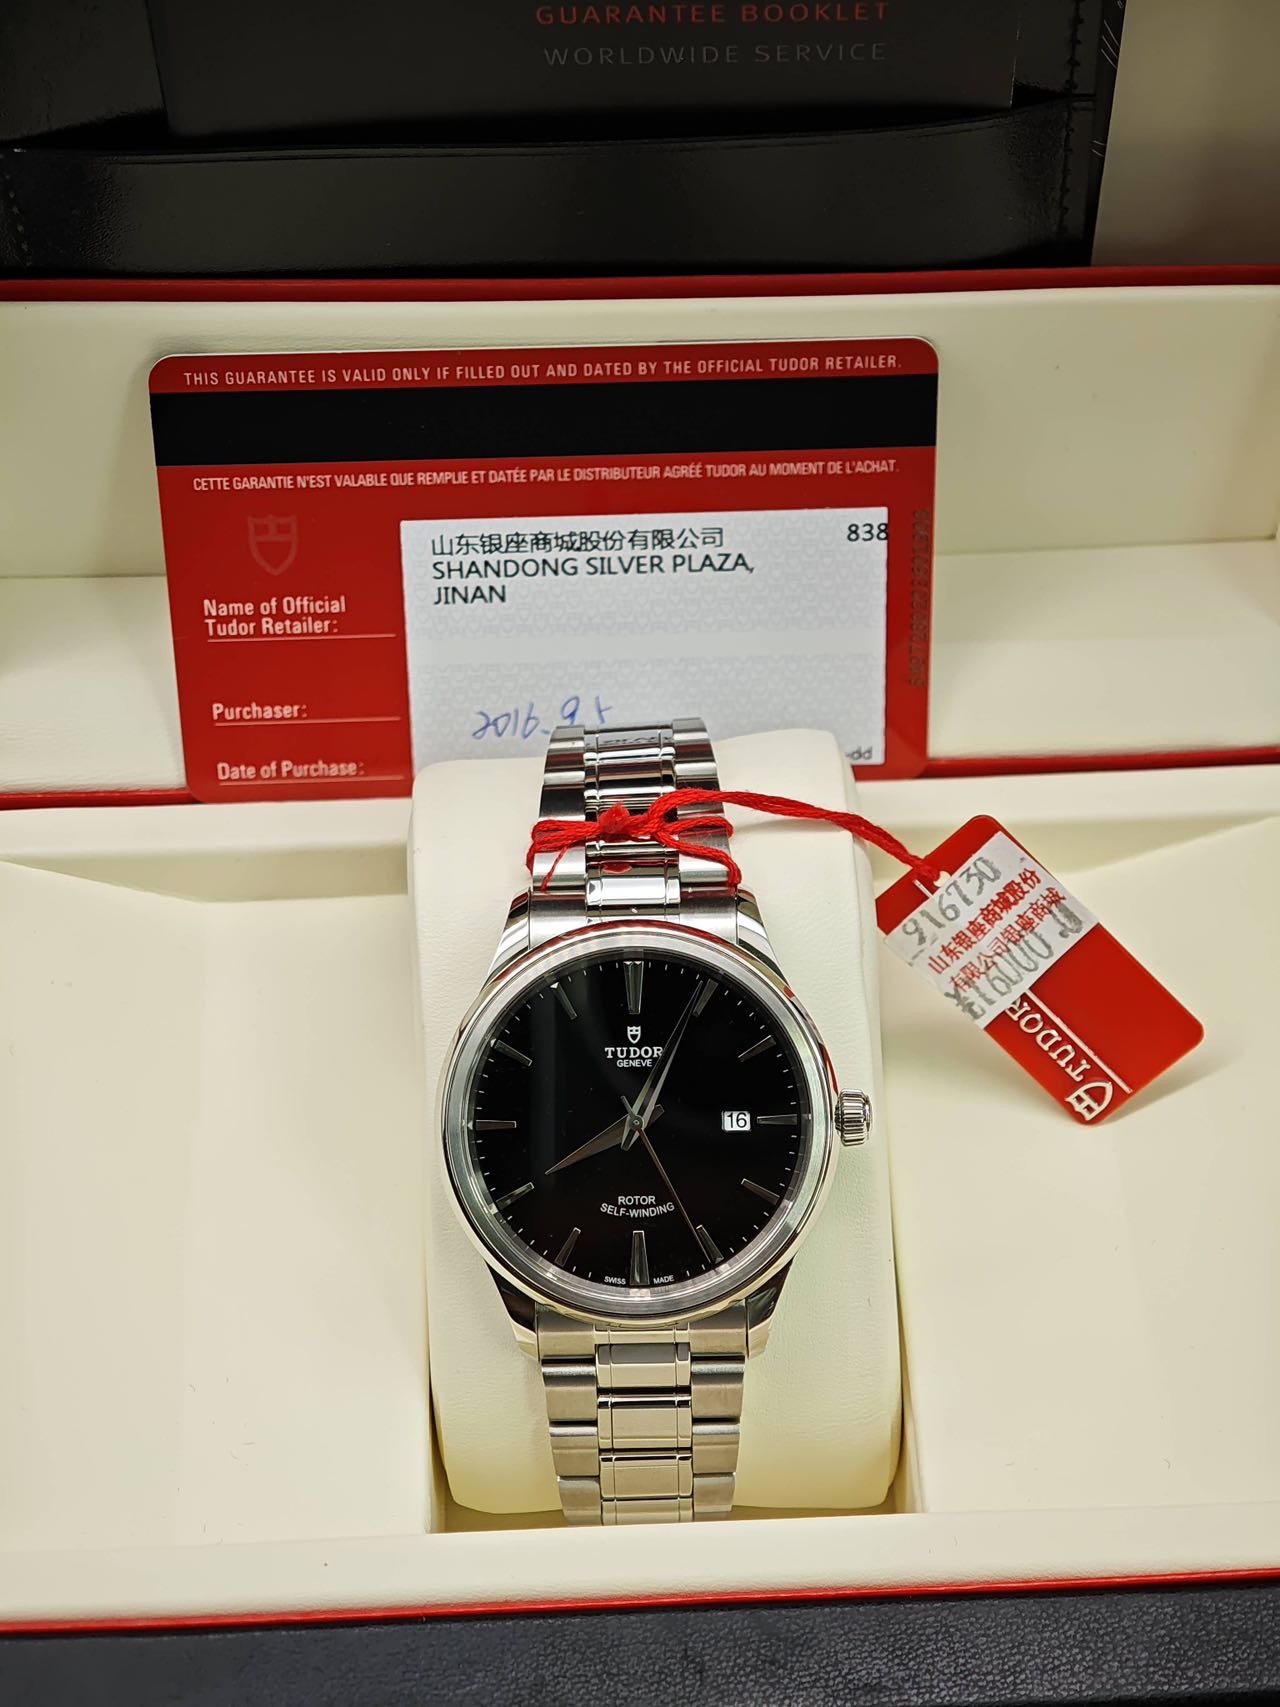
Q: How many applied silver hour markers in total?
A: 12